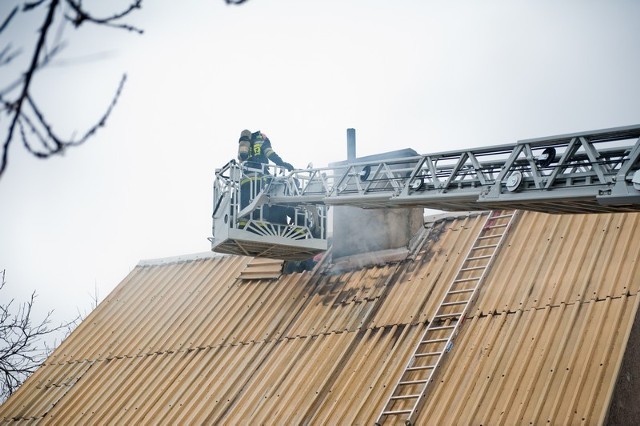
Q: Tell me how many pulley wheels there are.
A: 5